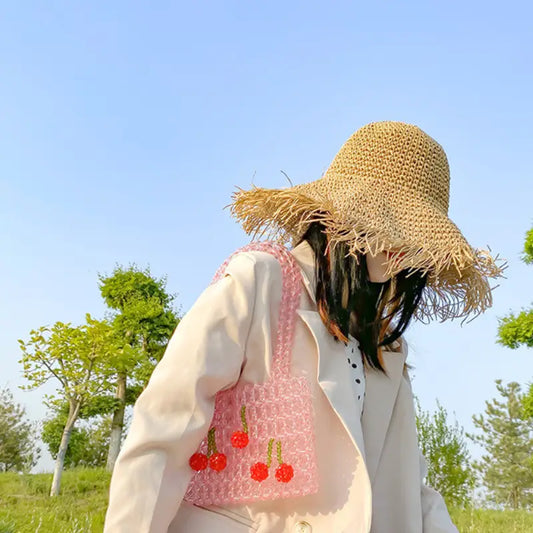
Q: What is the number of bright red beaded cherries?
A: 5